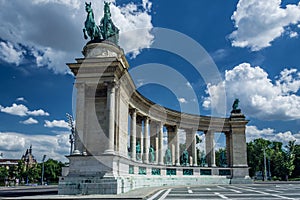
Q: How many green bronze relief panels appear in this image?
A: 7